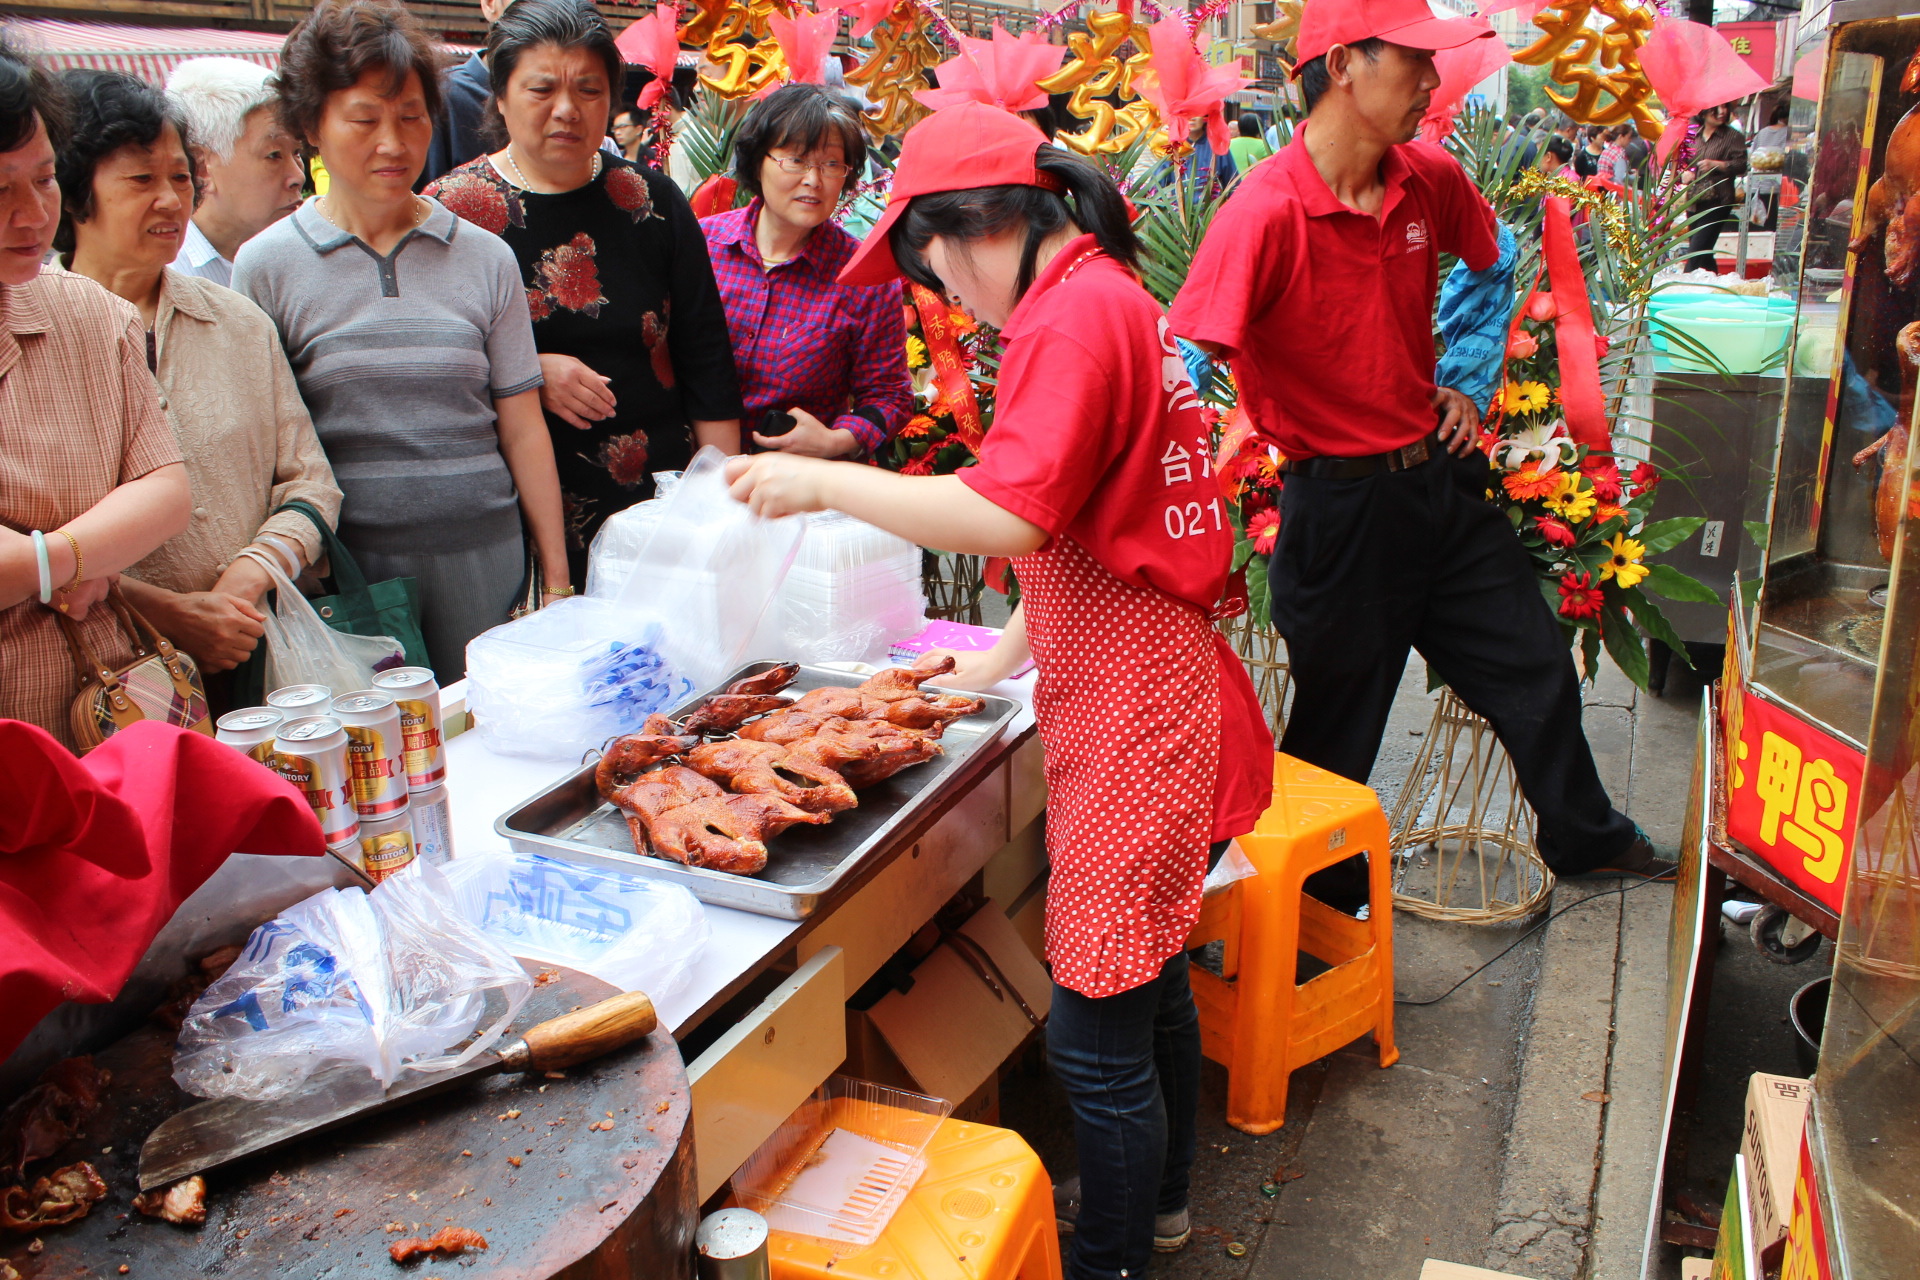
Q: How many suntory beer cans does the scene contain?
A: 8